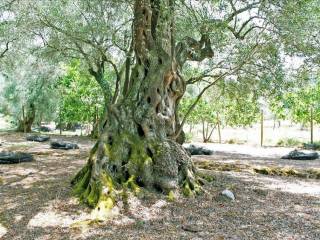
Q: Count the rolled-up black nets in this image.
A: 5